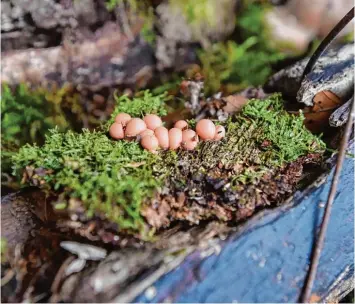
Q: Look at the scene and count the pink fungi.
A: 12